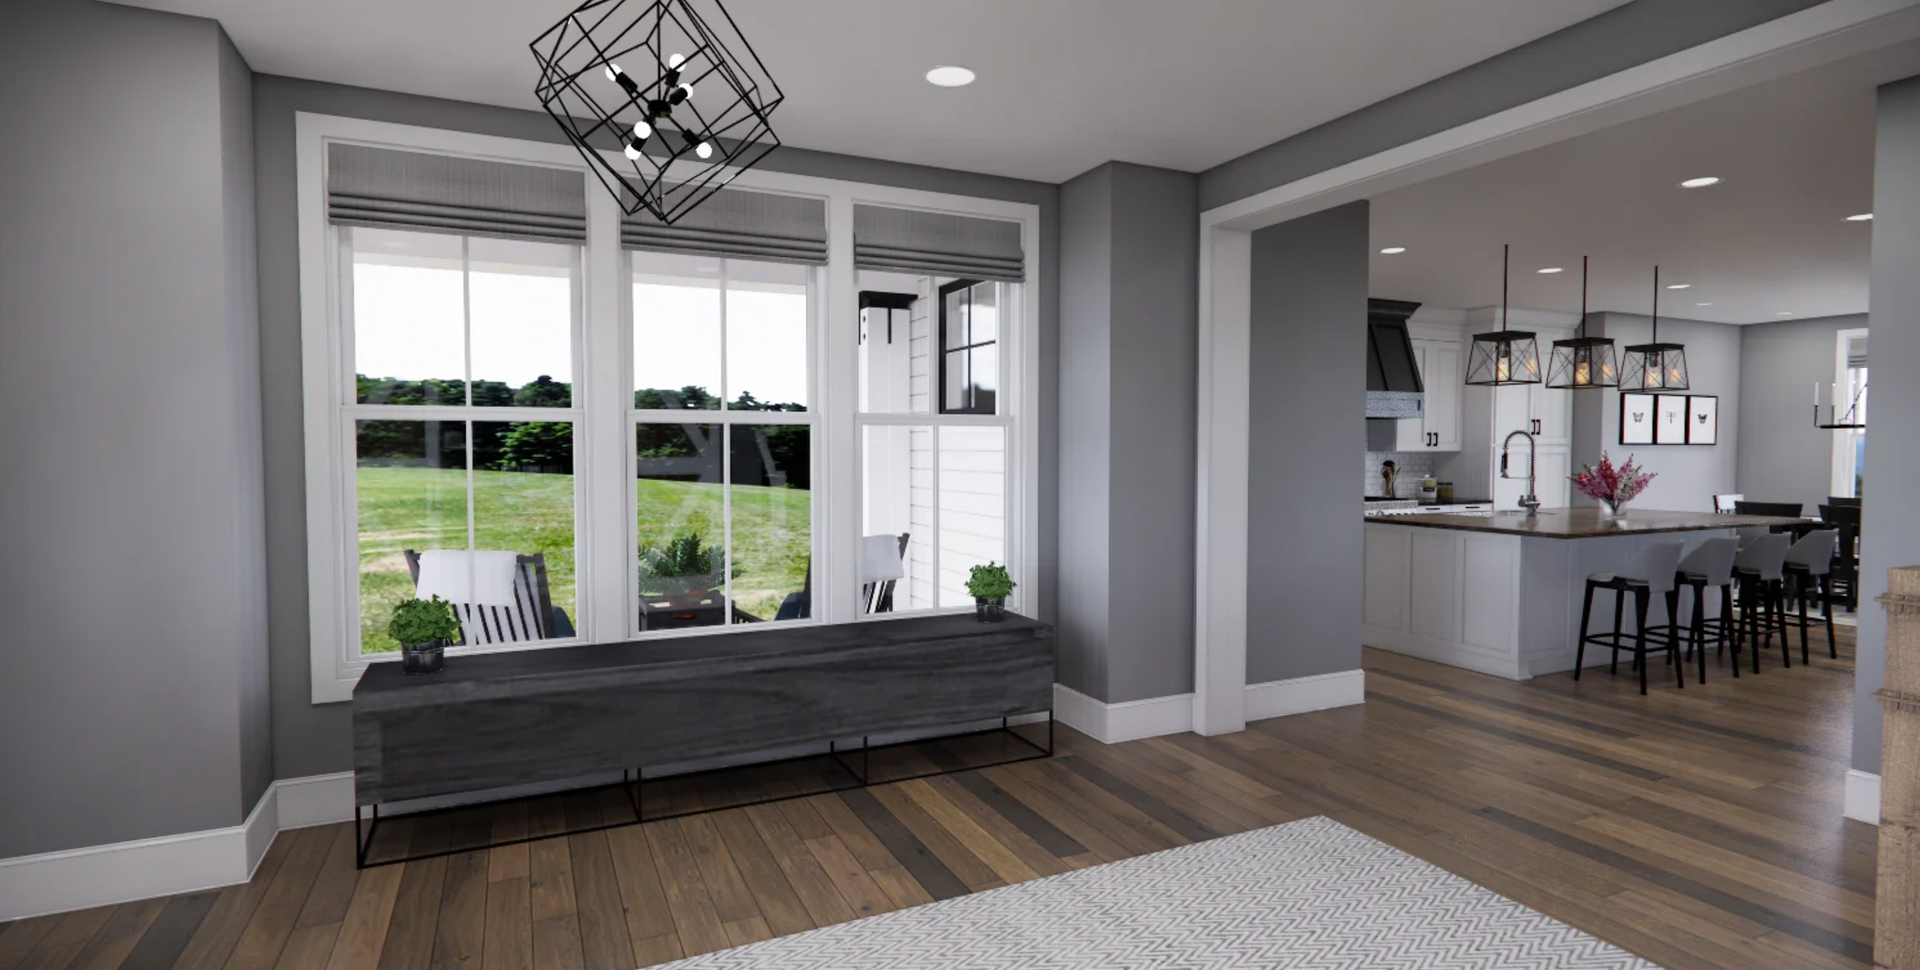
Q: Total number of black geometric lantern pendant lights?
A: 3